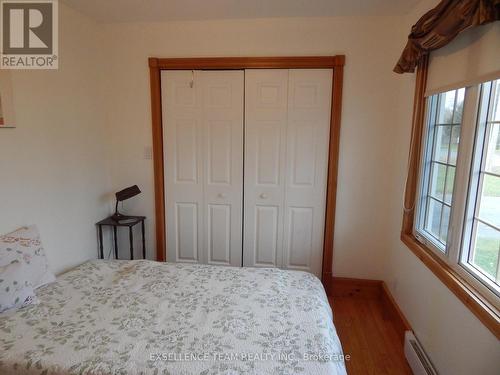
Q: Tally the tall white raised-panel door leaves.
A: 4